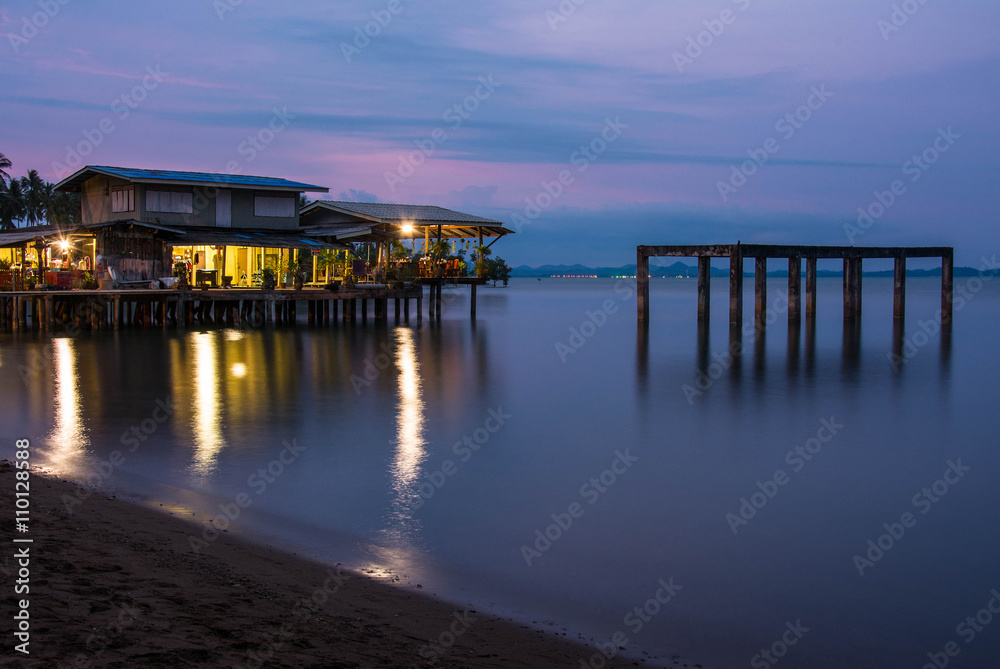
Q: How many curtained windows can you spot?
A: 3